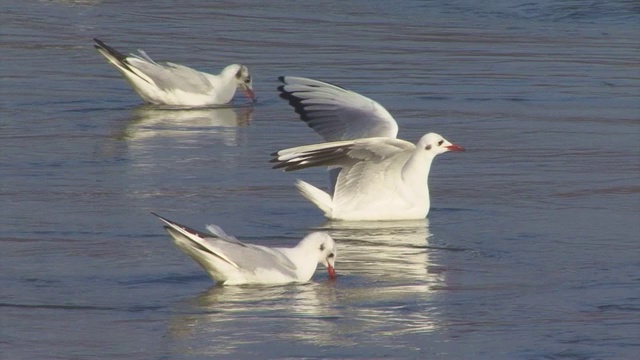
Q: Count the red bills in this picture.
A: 3